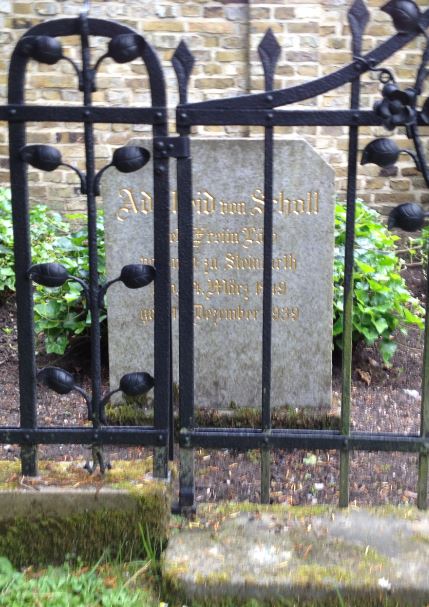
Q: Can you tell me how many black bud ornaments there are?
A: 11